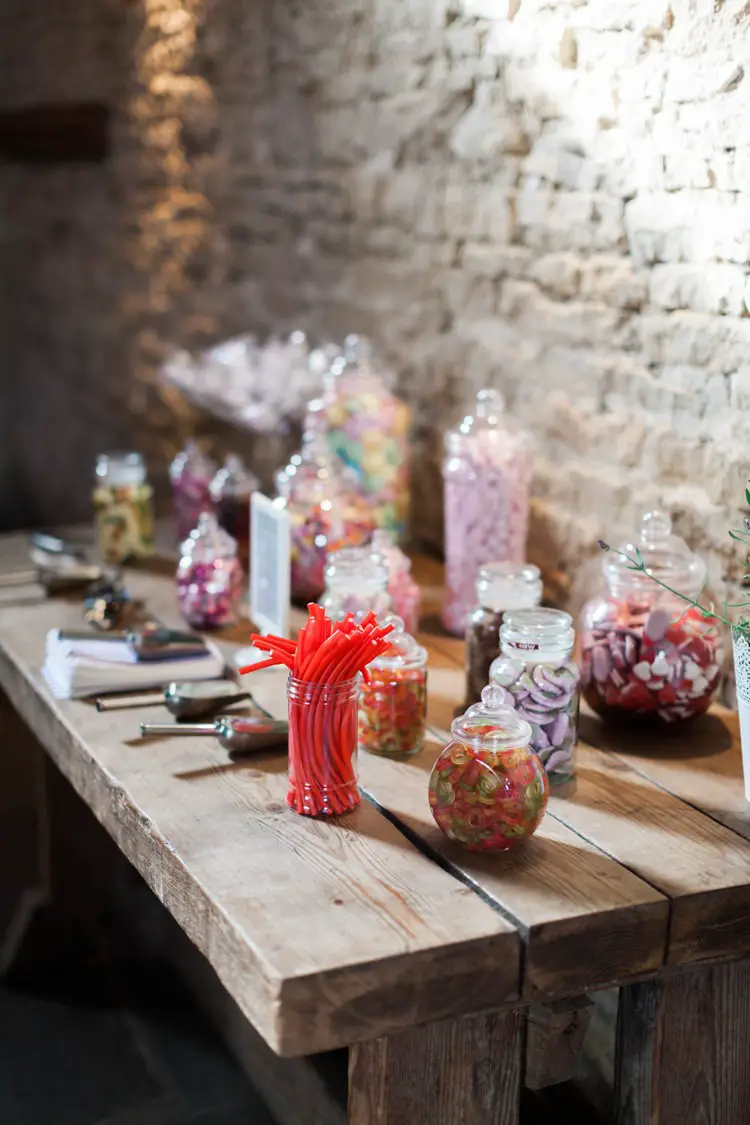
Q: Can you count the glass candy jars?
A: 15